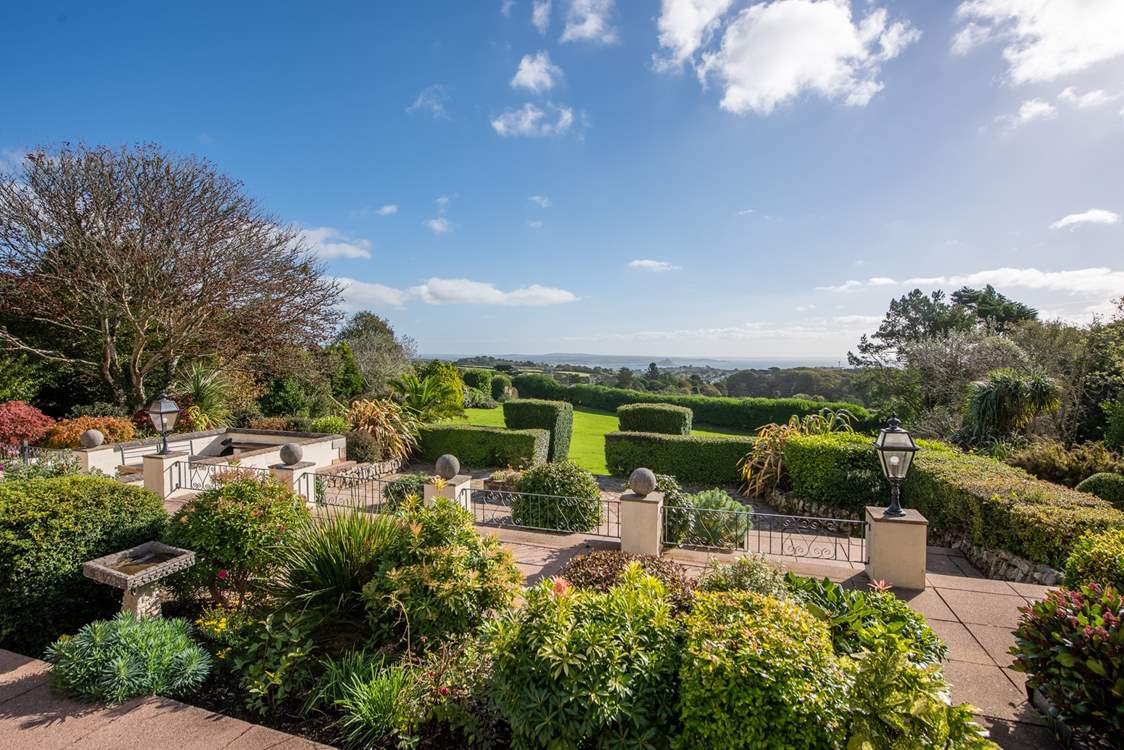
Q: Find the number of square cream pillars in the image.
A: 6